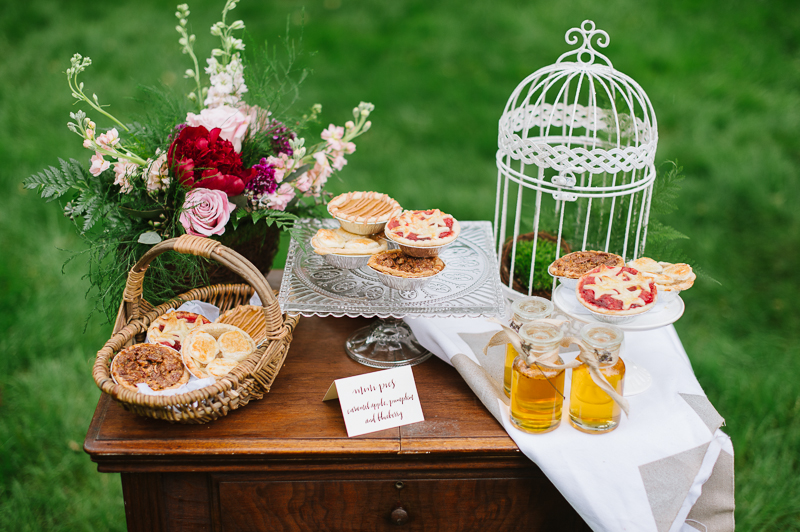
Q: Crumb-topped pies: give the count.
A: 3